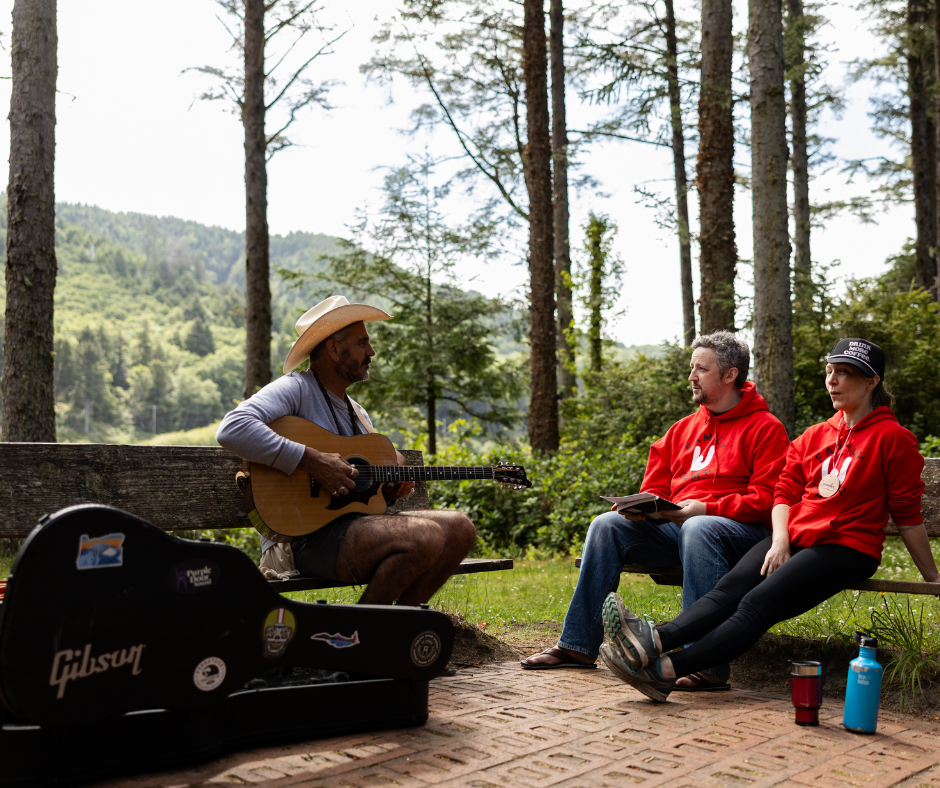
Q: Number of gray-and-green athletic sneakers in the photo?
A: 2